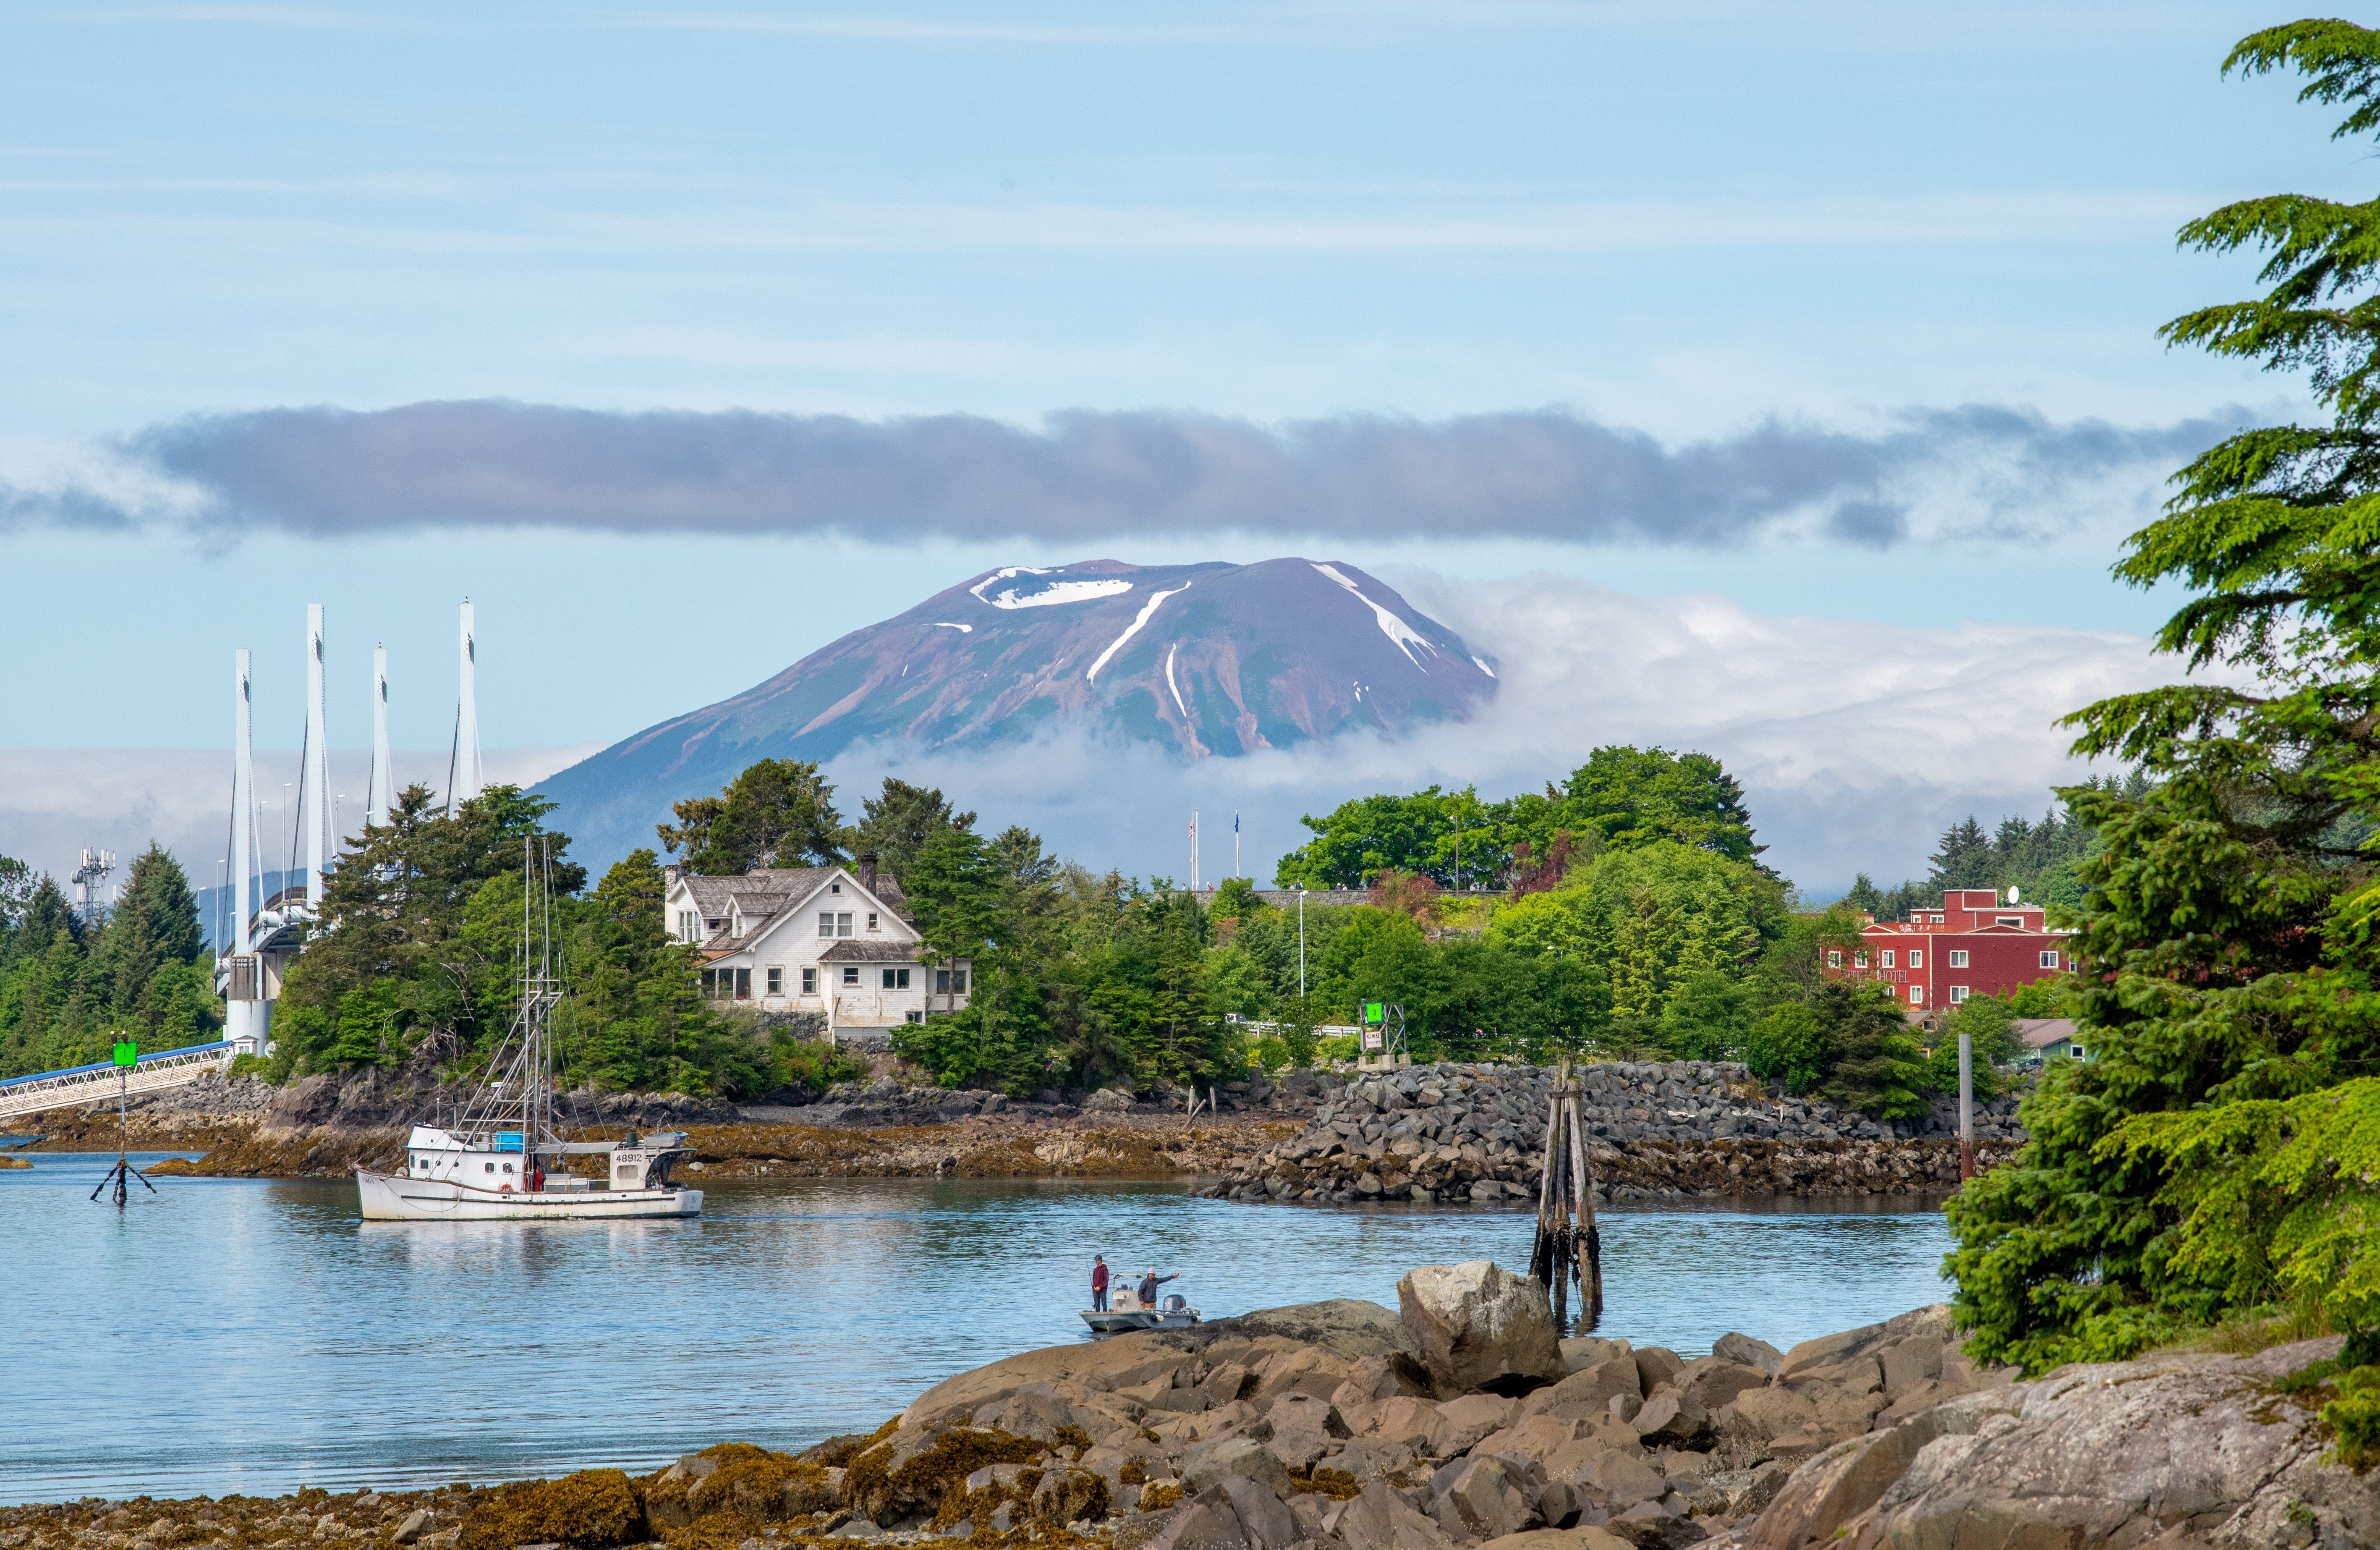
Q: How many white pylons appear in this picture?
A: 4